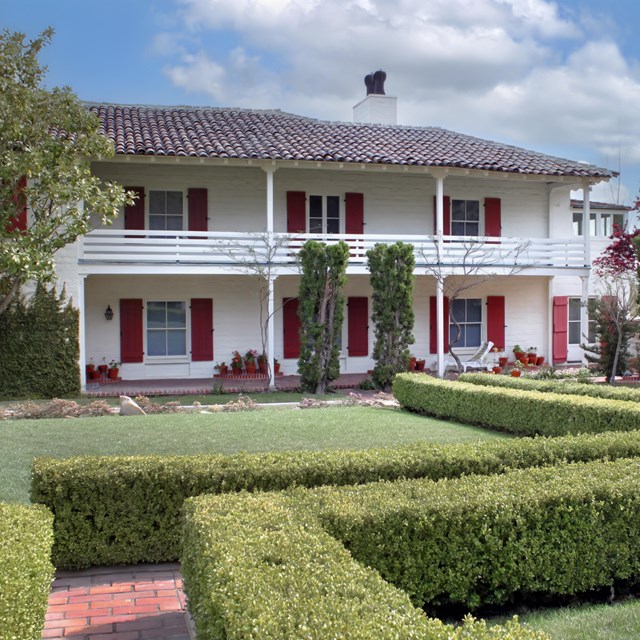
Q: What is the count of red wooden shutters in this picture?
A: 15